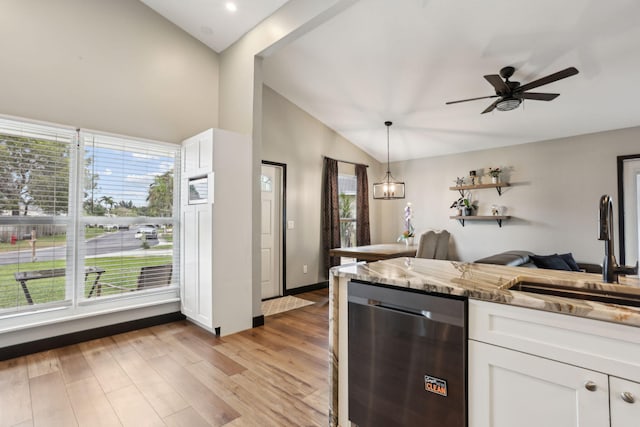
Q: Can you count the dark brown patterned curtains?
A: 2